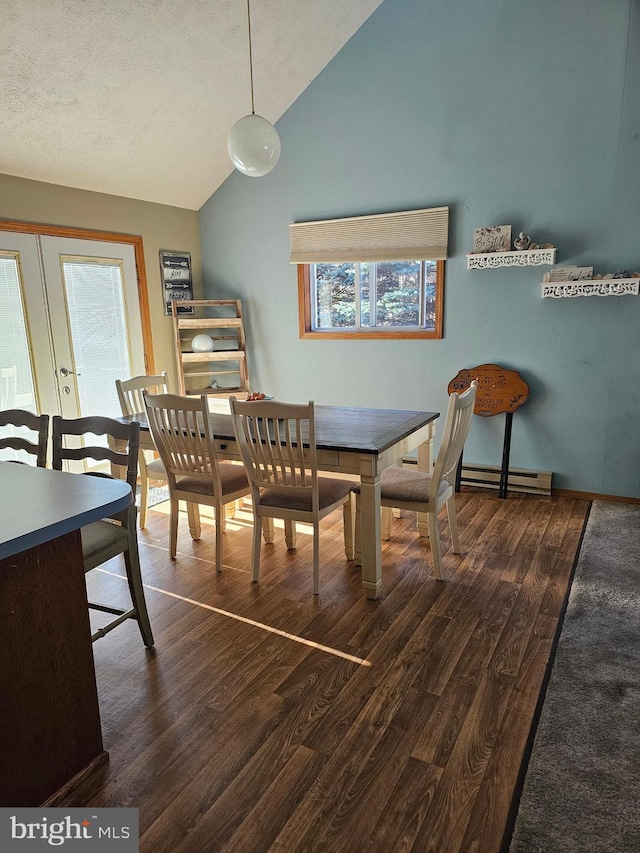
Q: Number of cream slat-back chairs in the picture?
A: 4